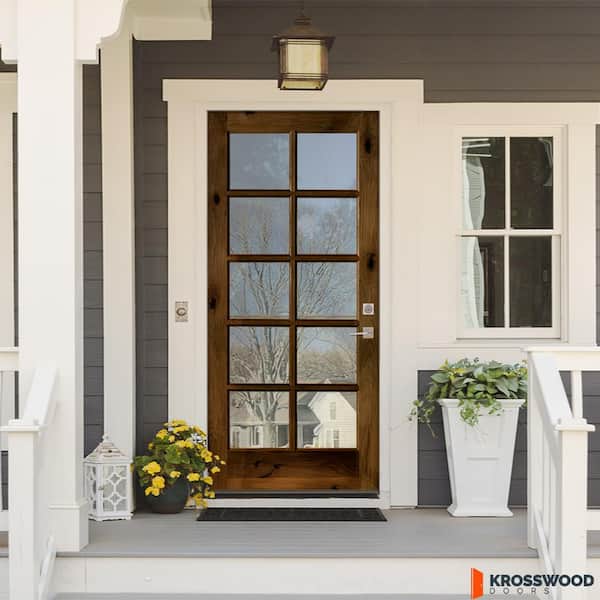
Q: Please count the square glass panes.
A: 10